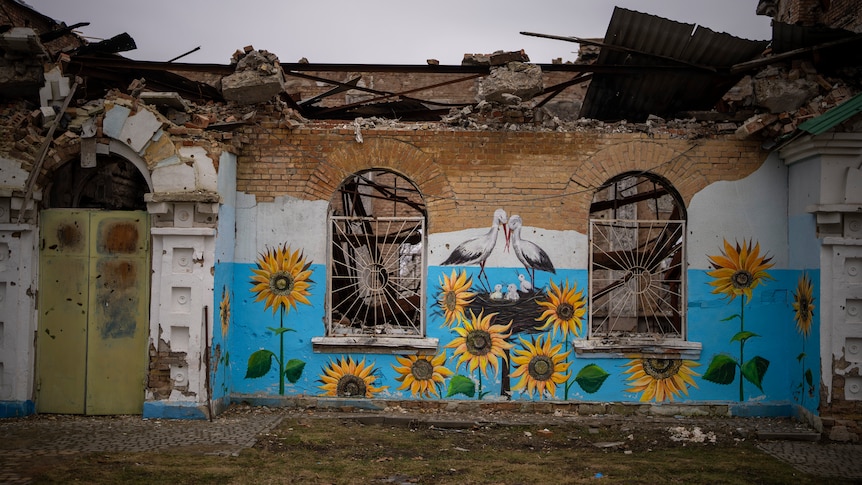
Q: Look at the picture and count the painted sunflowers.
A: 11